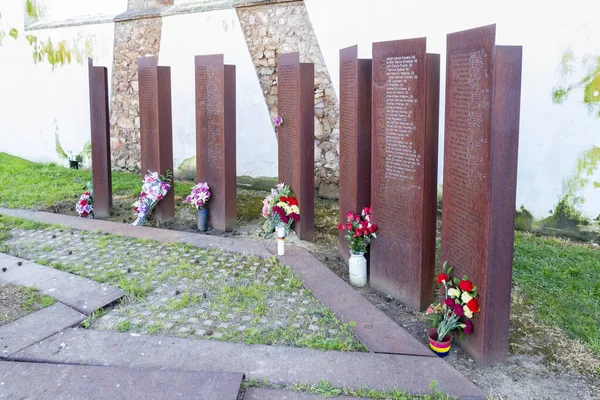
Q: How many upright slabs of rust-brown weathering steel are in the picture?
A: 7